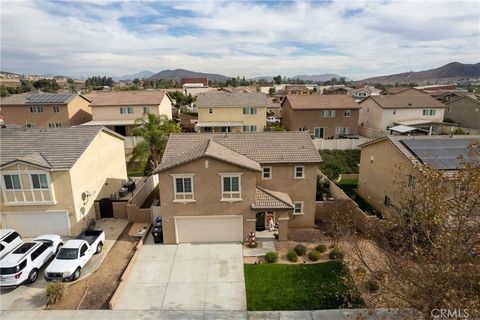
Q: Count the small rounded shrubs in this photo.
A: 6